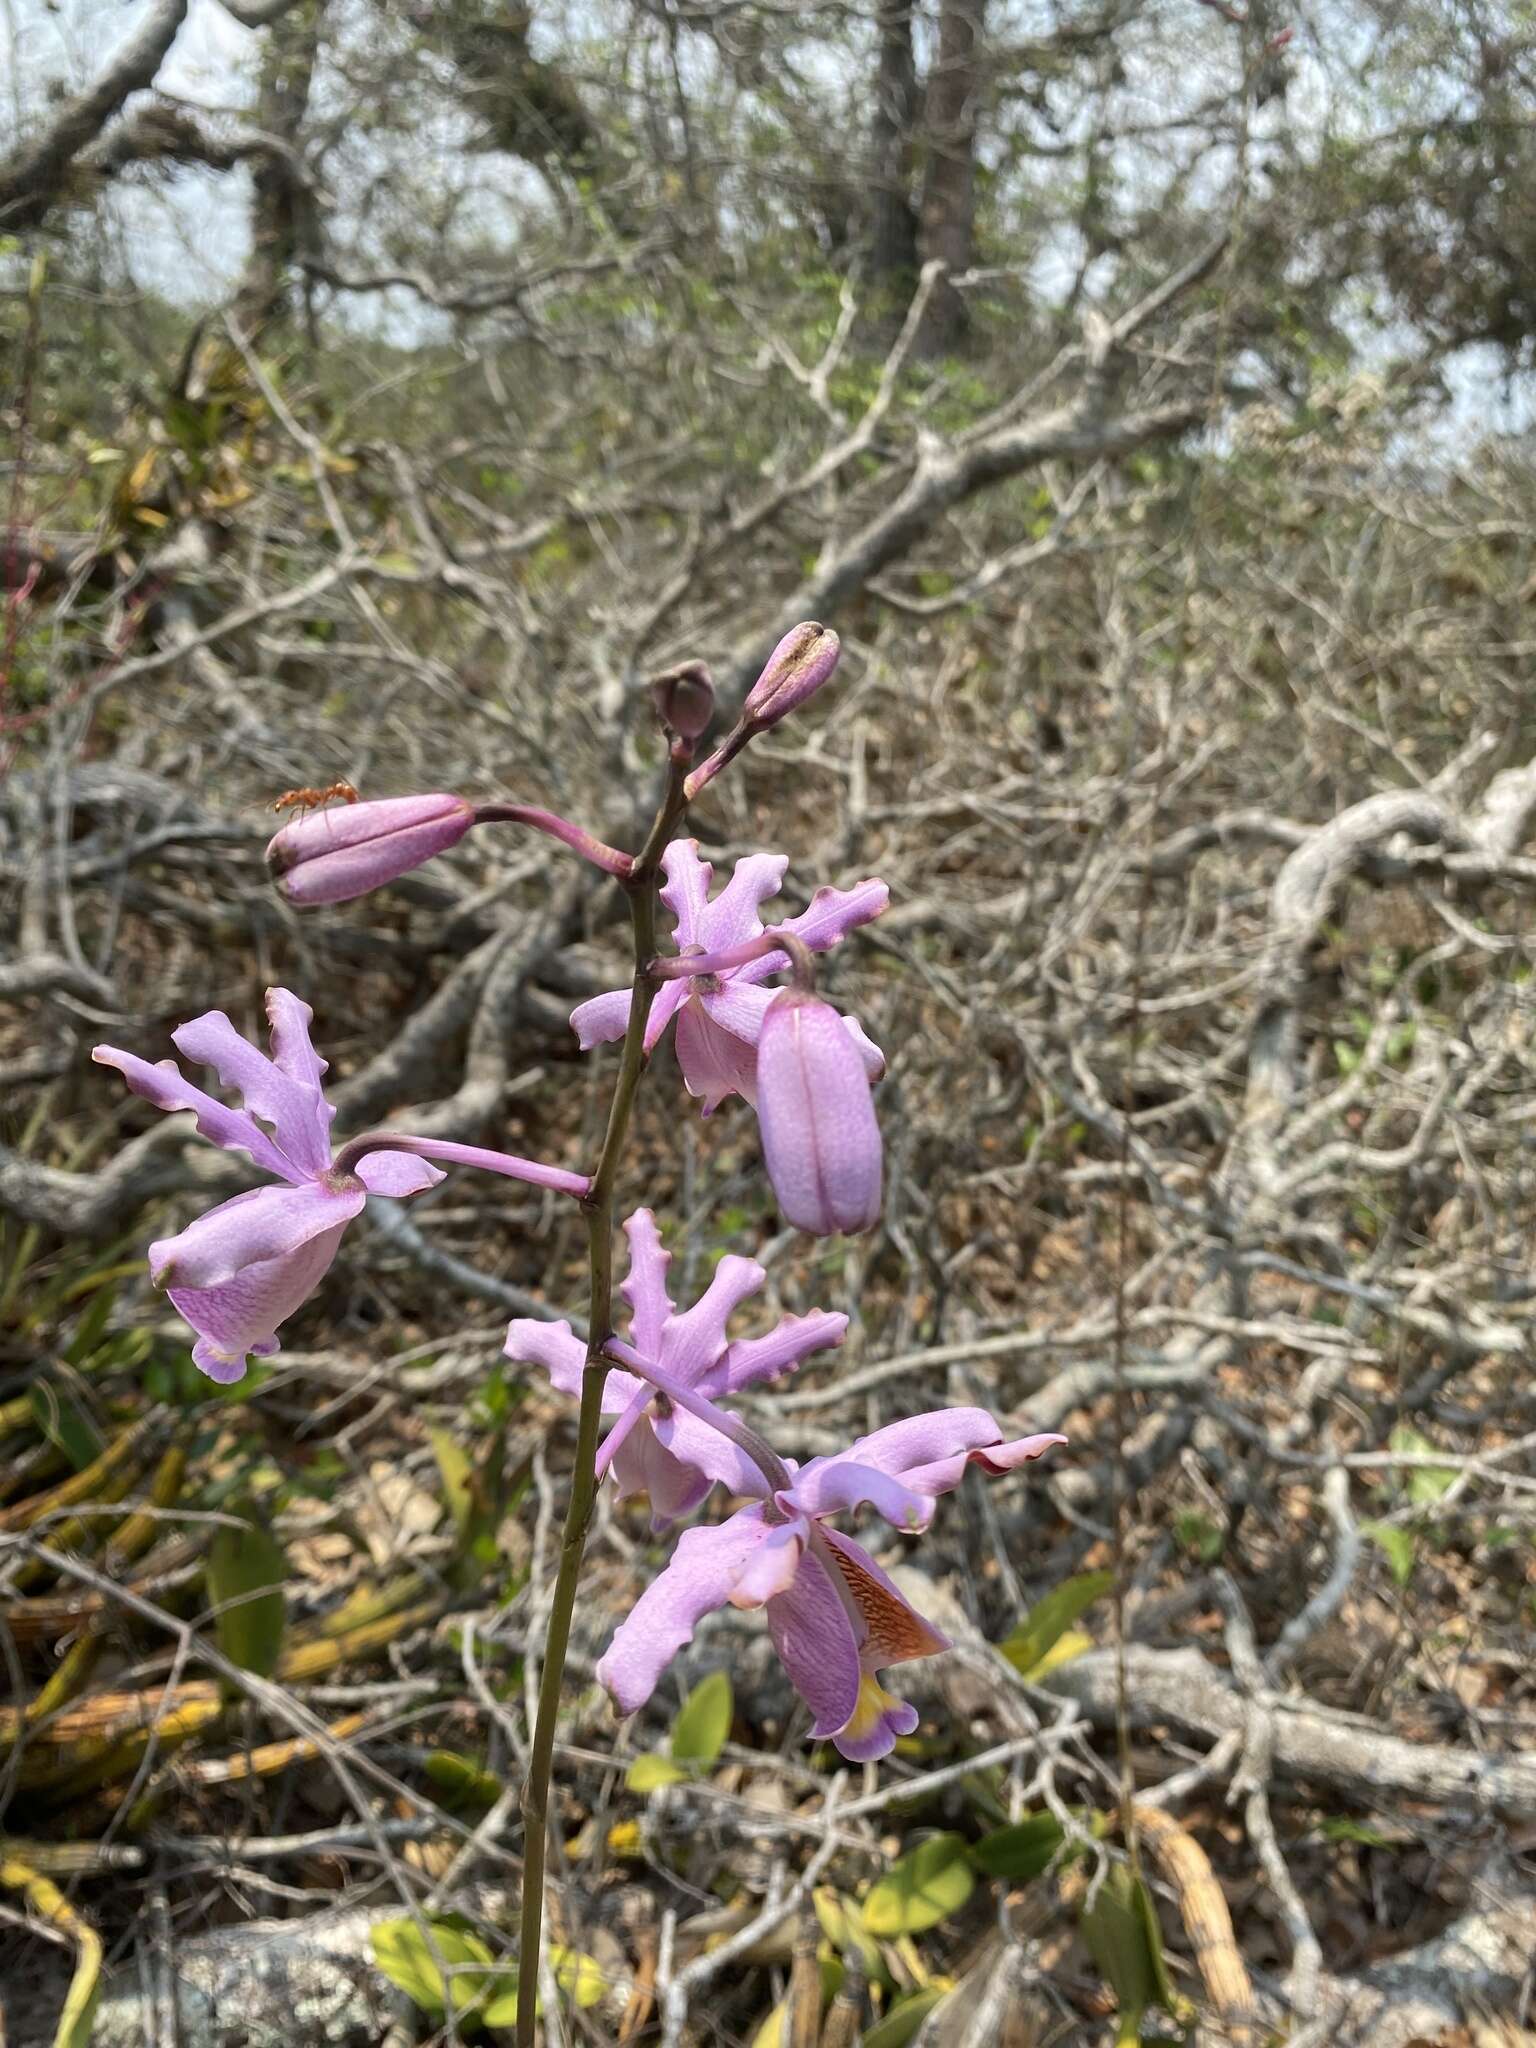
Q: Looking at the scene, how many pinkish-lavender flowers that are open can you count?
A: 4